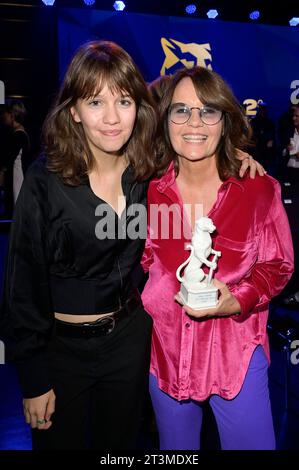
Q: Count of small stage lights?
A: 7